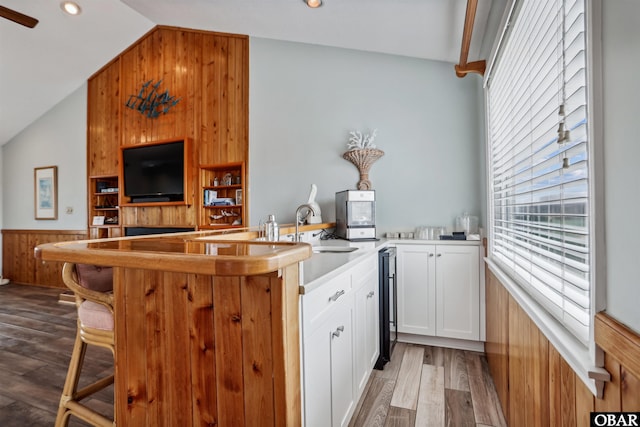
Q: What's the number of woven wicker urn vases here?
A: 1